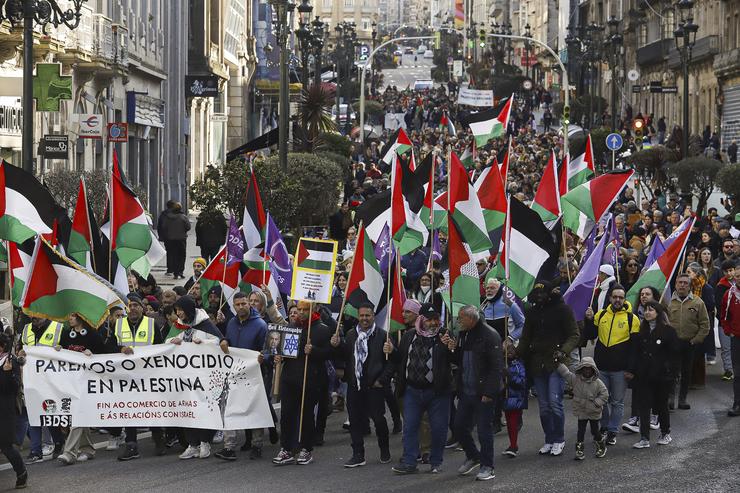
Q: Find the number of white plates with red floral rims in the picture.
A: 0